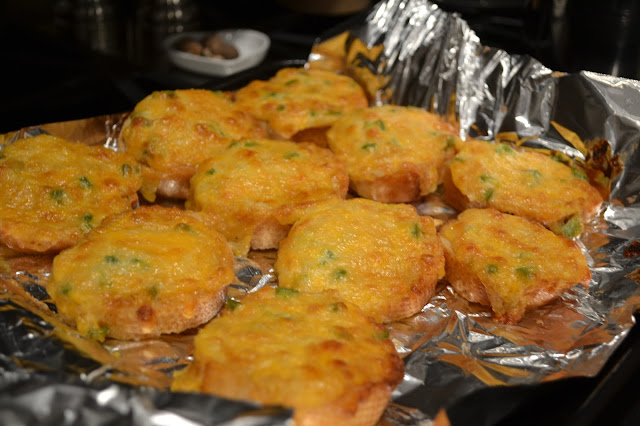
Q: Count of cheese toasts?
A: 10